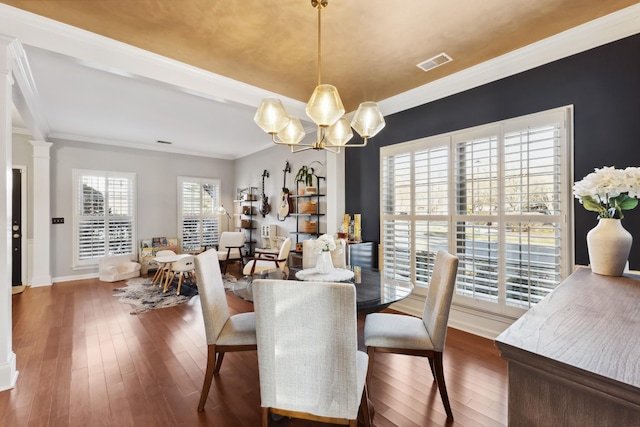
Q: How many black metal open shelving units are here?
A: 2